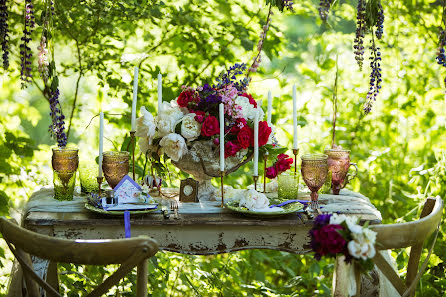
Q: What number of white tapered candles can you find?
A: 7